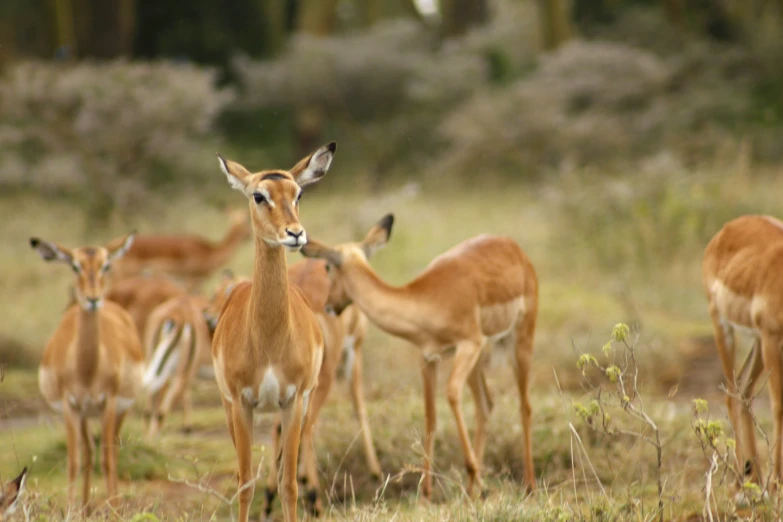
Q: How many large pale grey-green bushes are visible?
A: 3